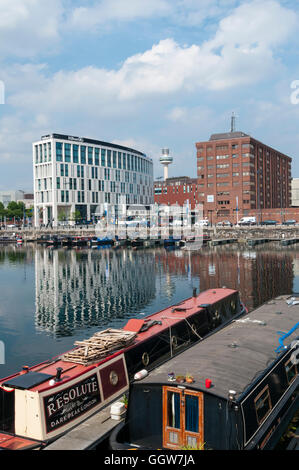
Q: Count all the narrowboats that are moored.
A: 2